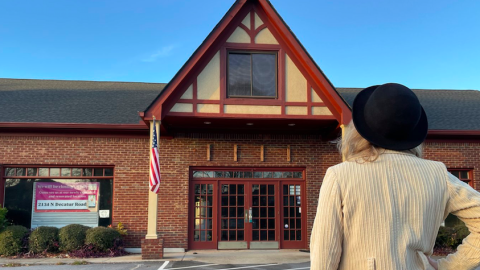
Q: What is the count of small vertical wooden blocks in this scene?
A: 4